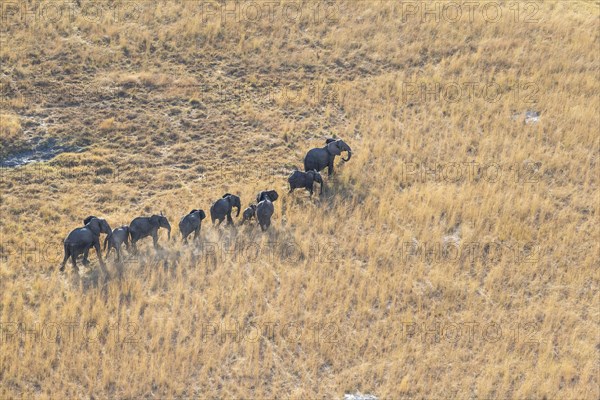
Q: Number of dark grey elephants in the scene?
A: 9